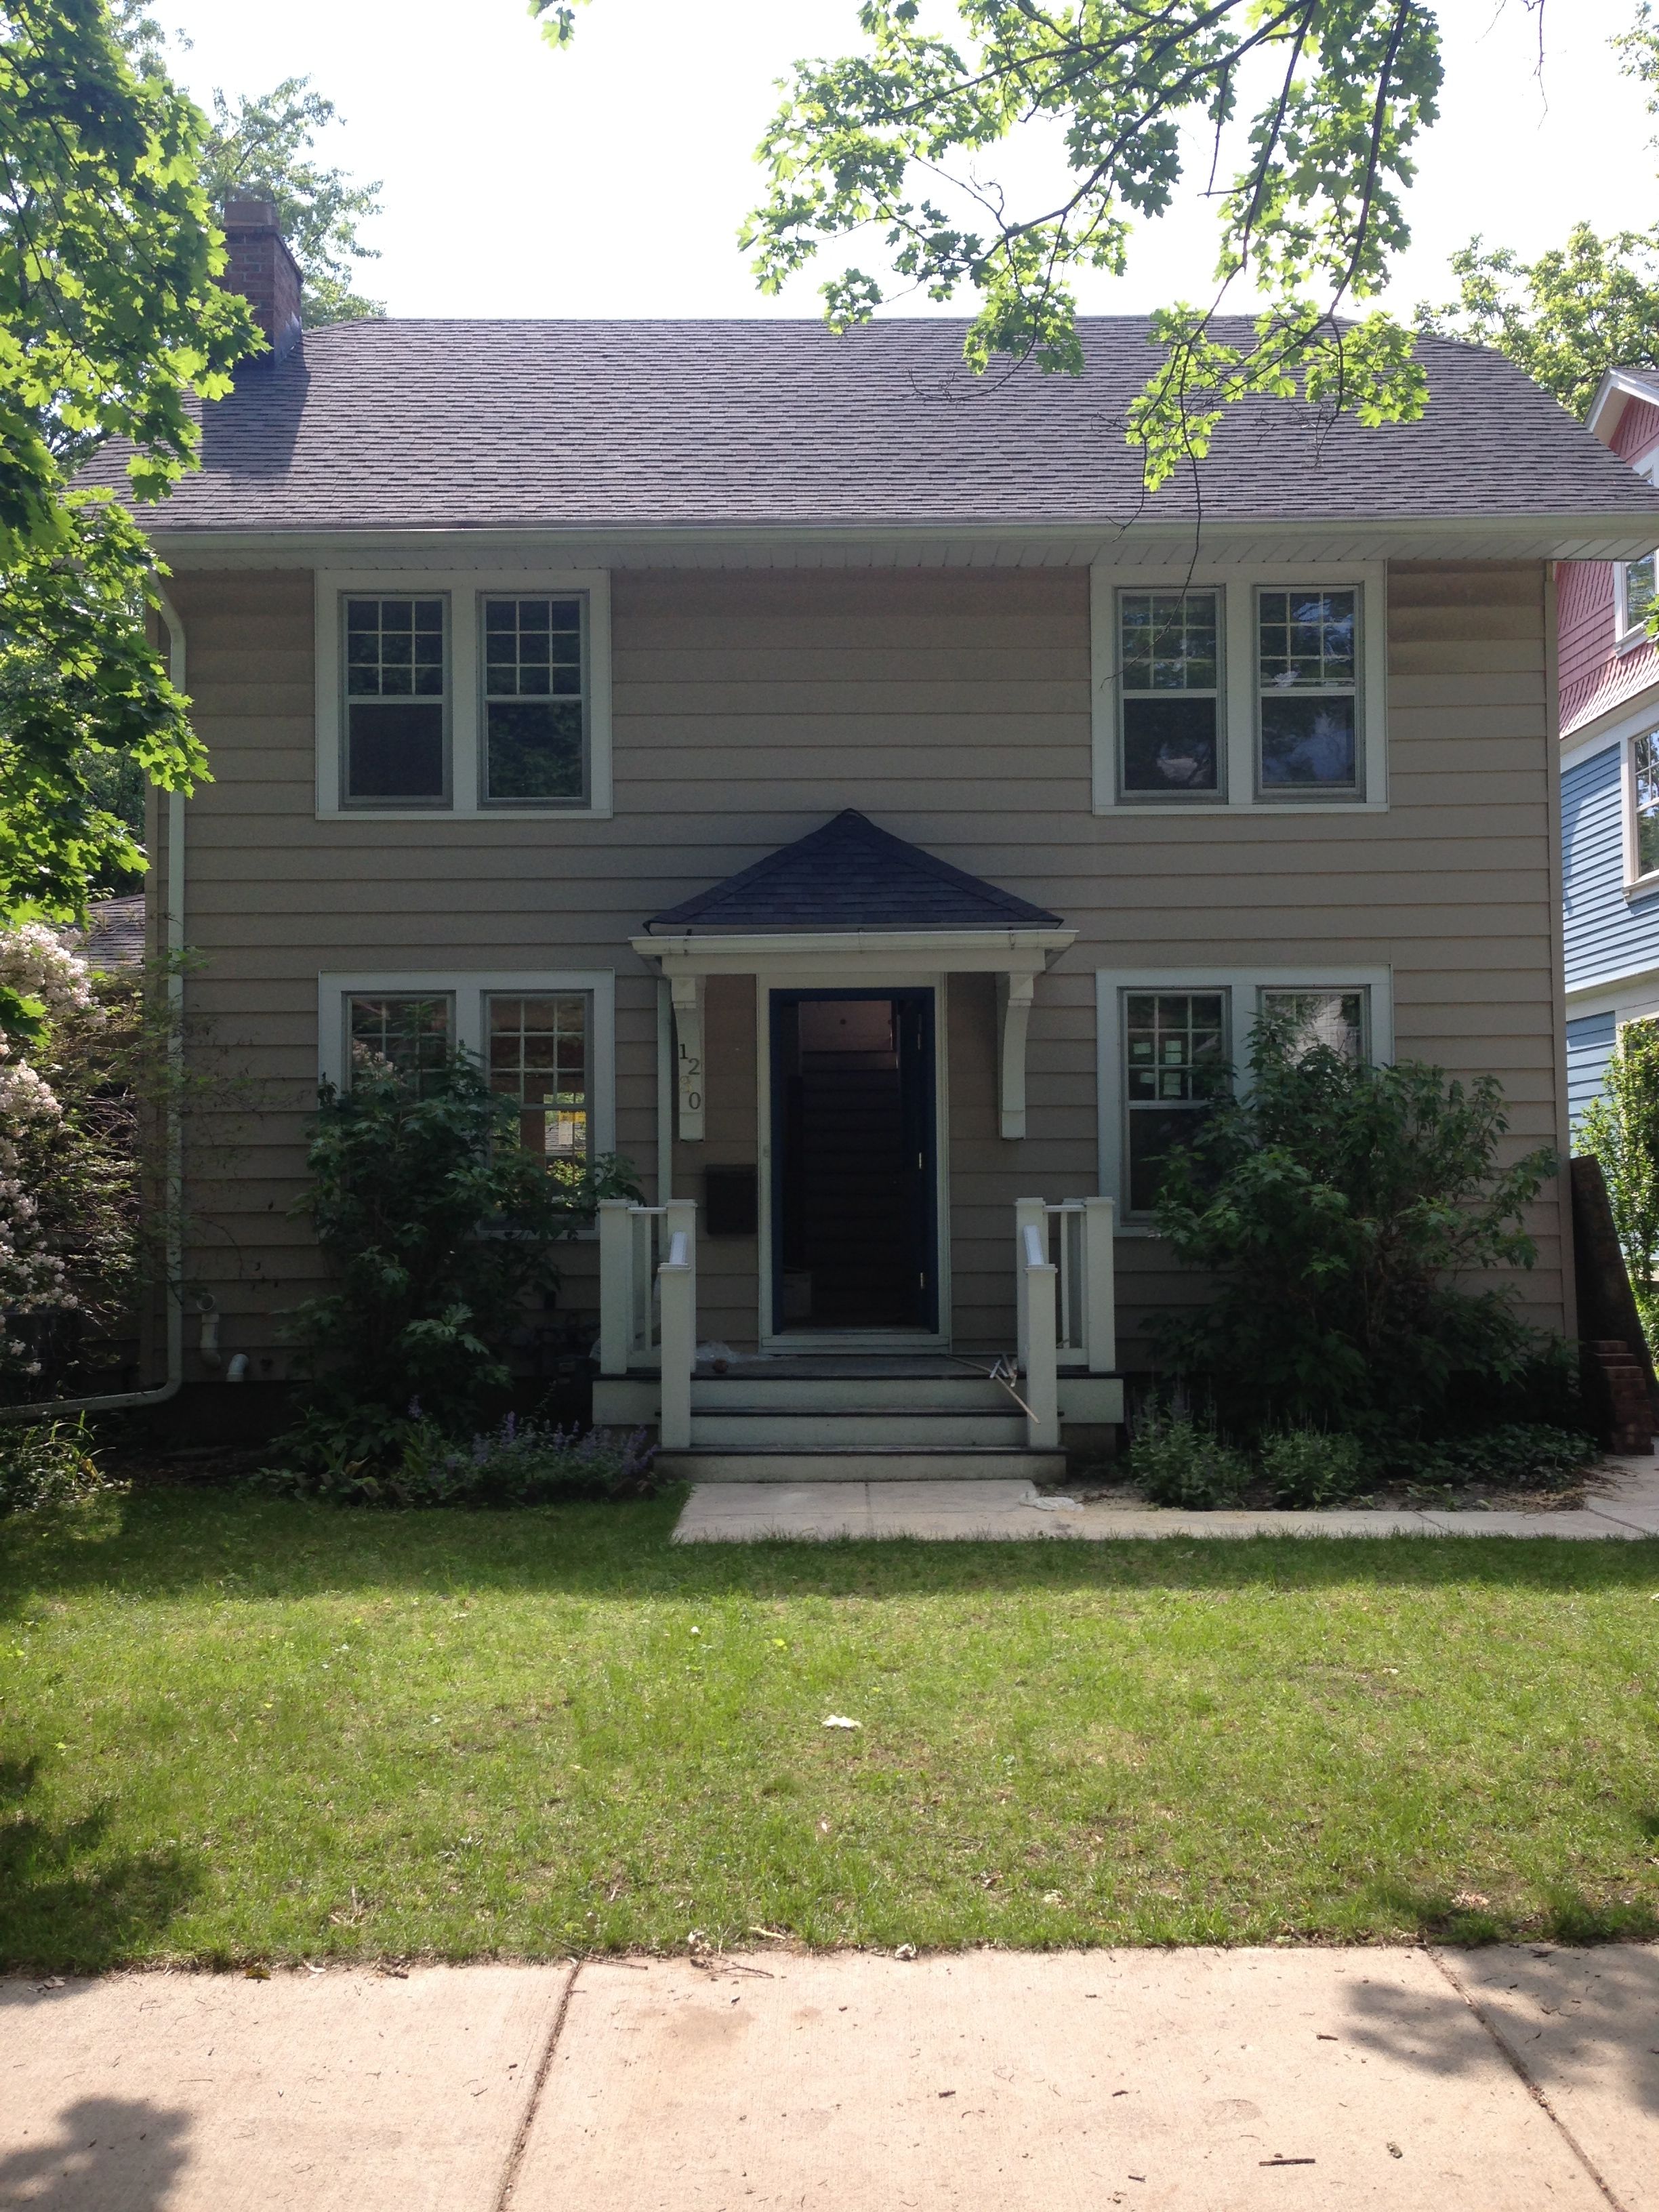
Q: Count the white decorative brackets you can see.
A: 2